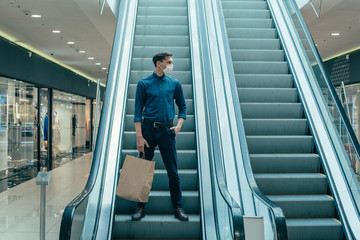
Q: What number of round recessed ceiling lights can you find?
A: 8